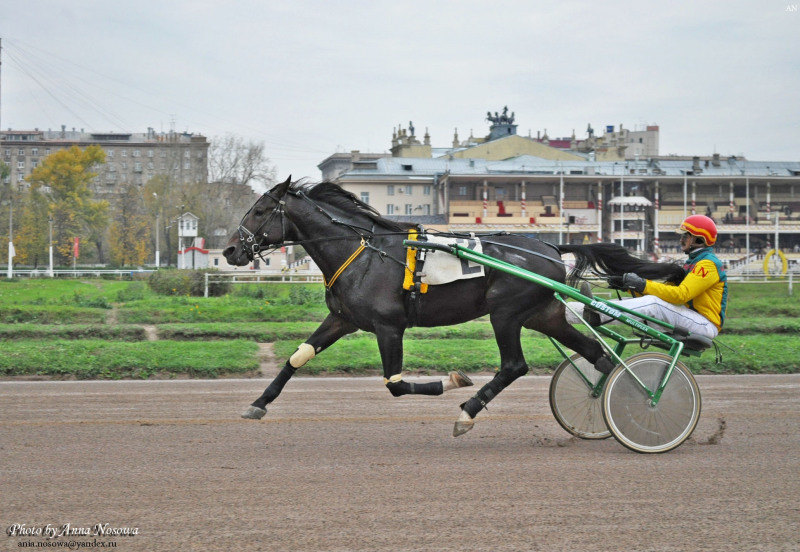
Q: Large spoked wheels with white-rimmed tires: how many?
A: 2